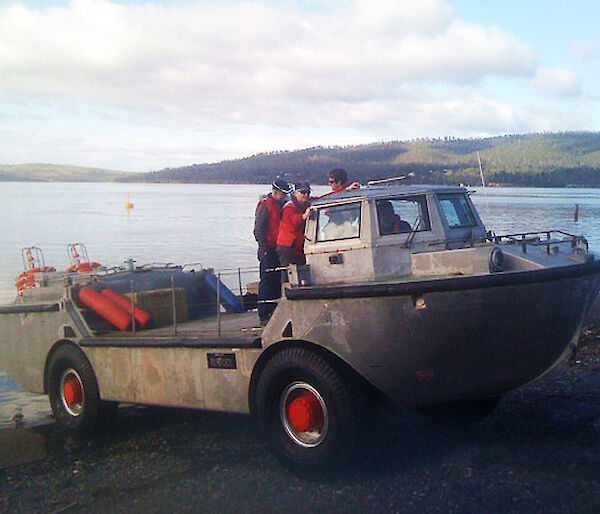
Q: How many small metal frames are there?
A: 2